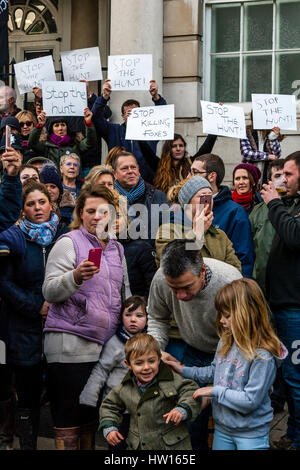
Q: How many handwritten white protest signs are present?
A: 7